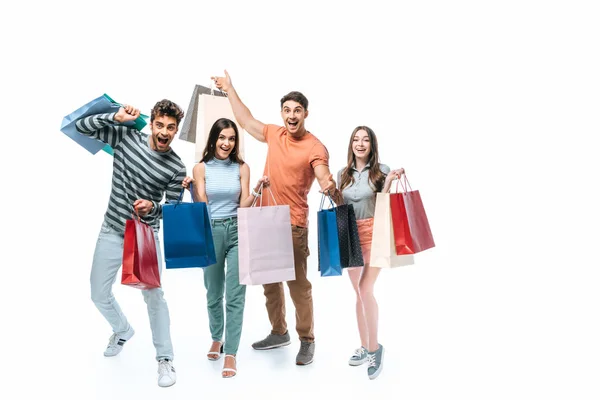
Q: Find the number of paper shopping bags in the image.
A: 11